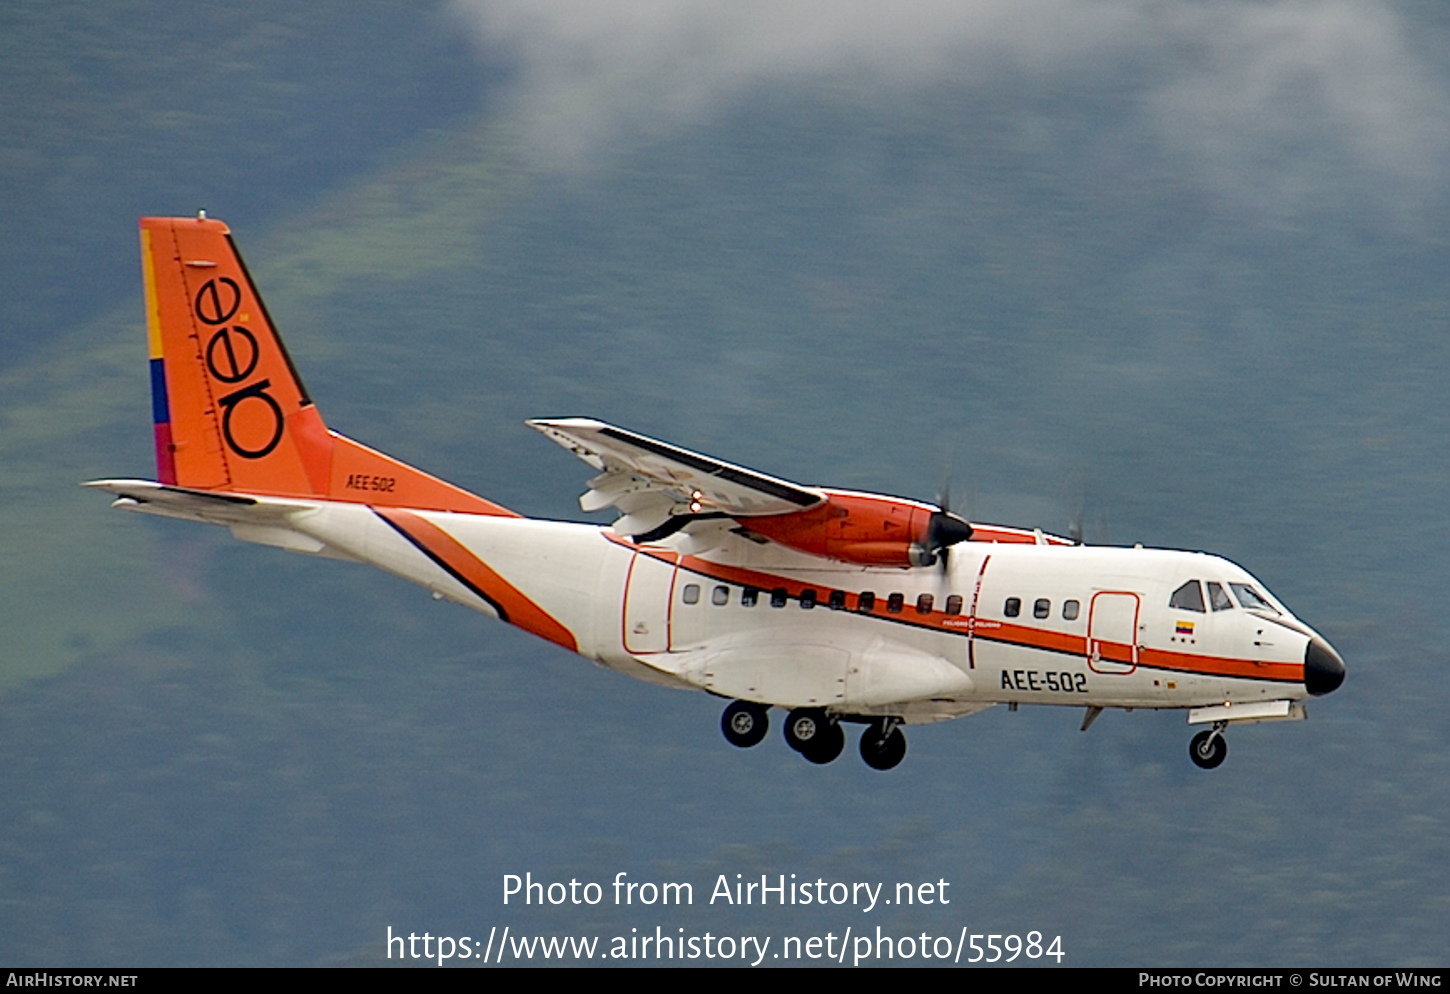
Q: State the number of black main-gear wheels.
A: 4